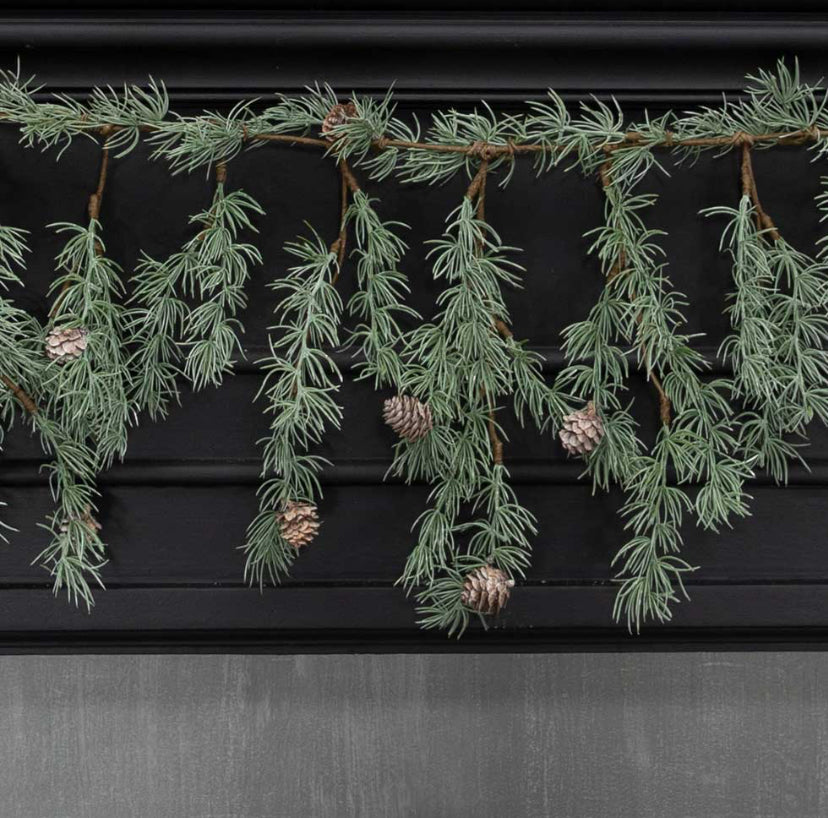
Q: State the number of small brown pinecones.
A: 7